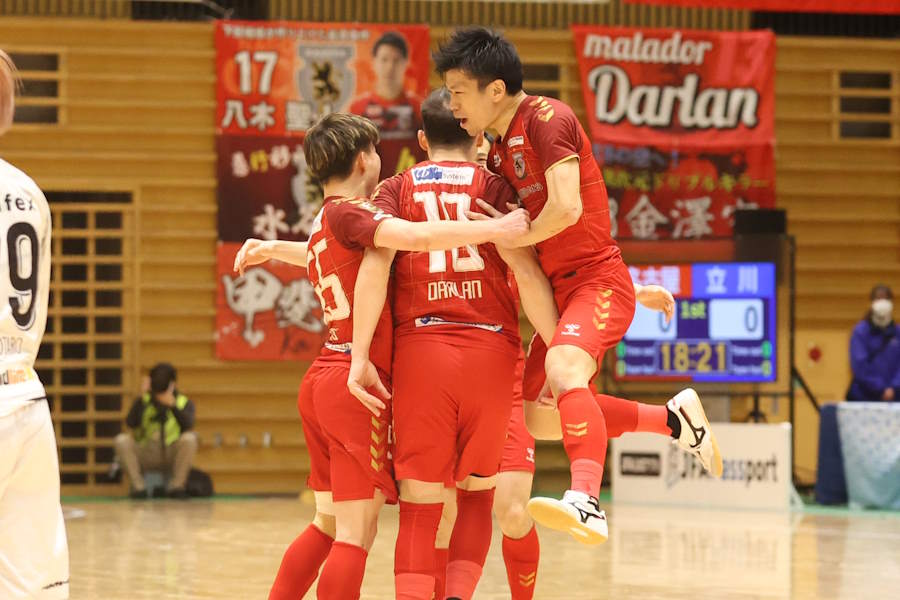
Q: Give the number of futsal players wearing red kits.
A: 4